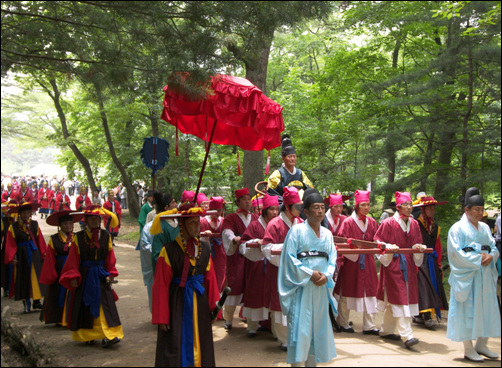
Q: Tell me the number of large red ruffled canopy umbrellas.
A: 1